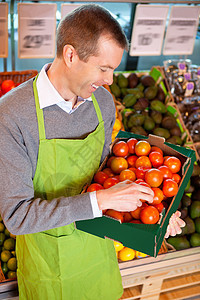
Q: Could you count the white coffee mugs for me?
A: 0